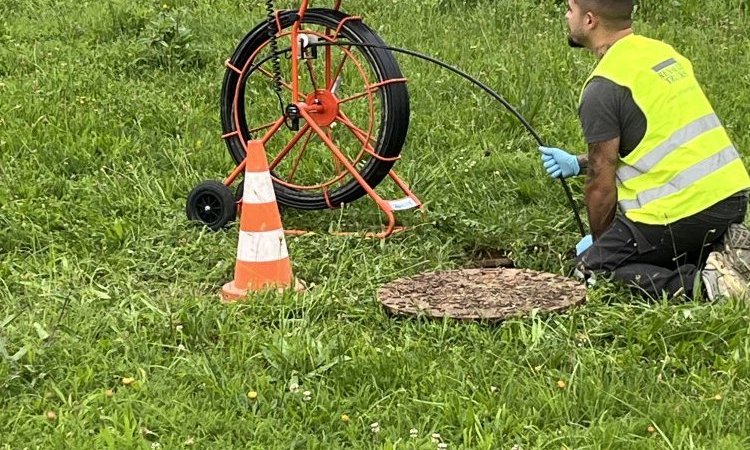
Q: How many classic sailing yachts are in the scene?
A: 0